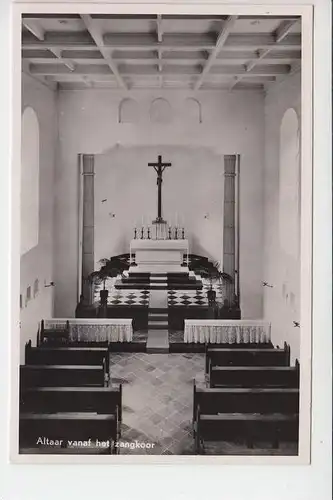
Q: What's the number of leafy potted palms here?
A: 2